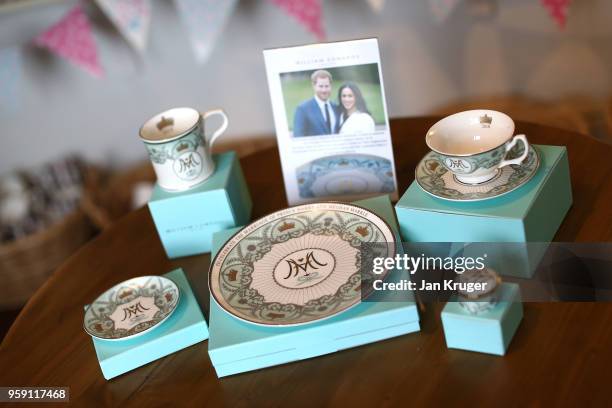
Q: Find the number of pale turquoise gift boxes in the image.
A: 5